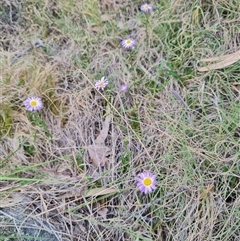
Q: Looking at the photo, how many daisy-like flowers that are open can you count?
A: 5